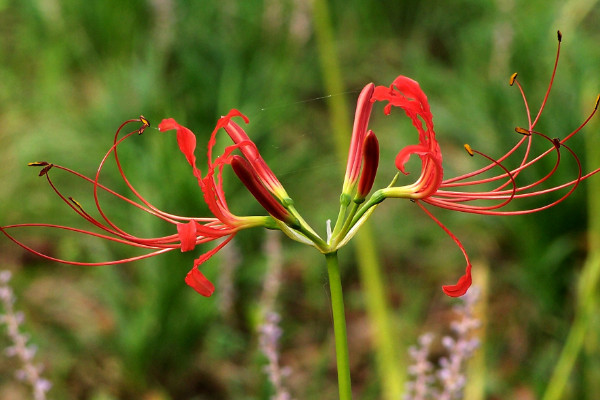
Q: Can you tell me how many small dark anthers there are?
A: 11